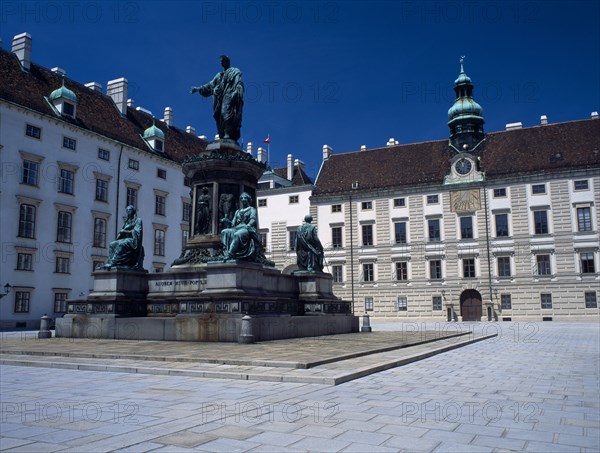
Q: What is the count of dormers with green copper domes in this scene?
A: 2